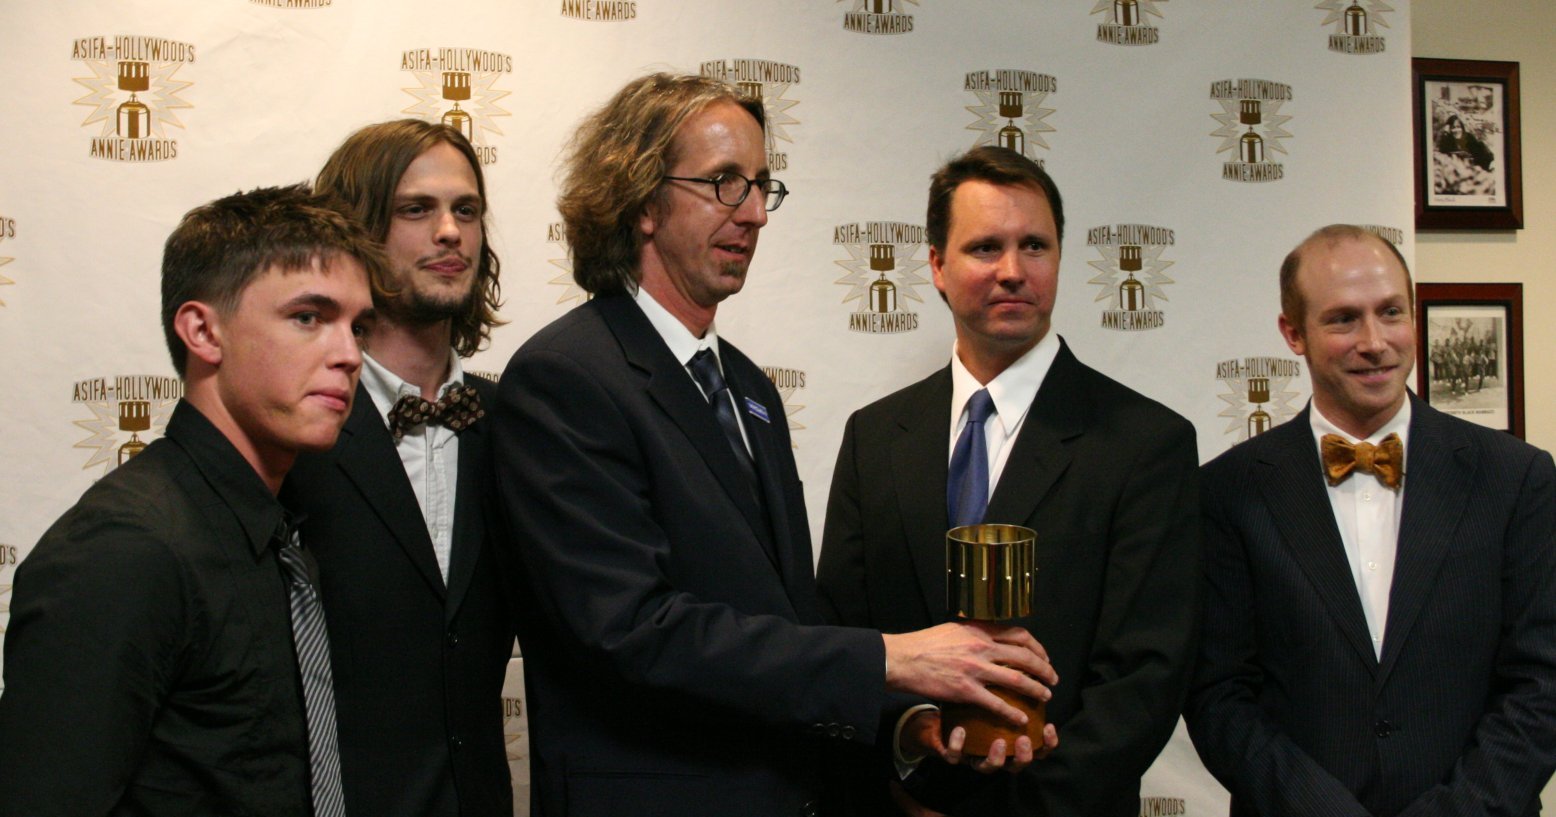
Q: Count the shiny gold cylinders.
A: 1